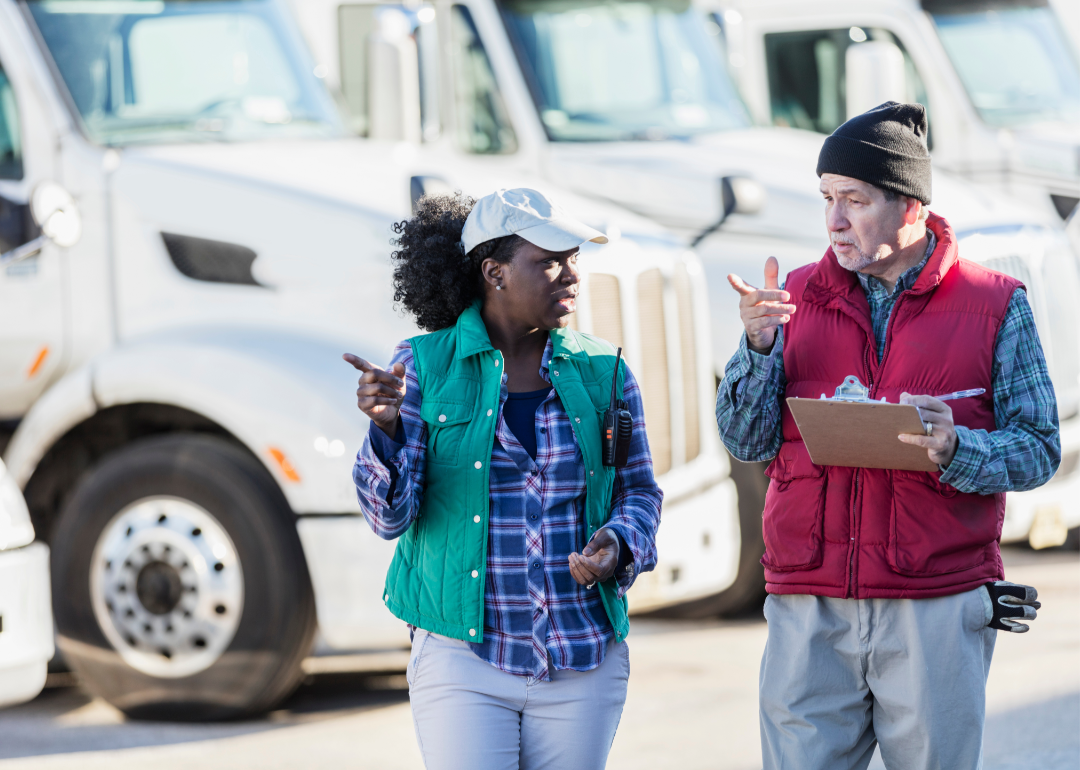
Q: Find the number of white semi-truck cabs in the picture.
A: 3